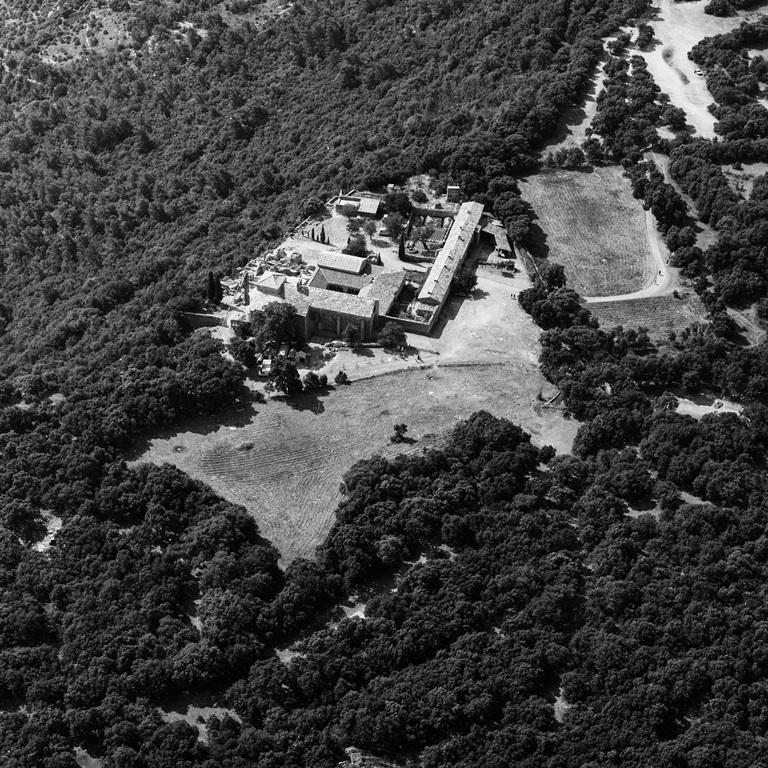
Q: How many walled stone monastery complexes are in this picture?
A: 1